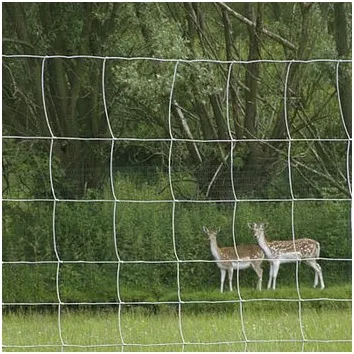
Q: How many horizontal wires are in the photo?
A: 6